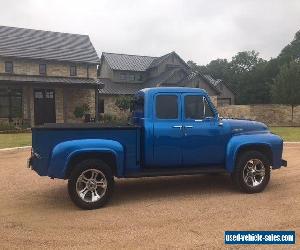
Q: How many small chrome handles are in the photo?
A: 2